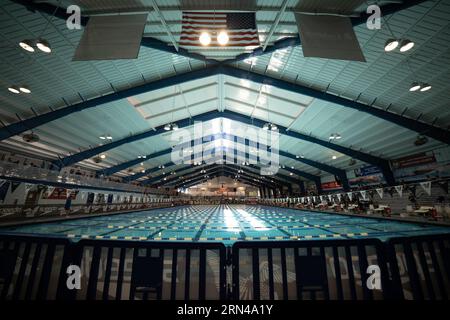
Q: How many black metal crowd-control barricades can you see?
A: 4